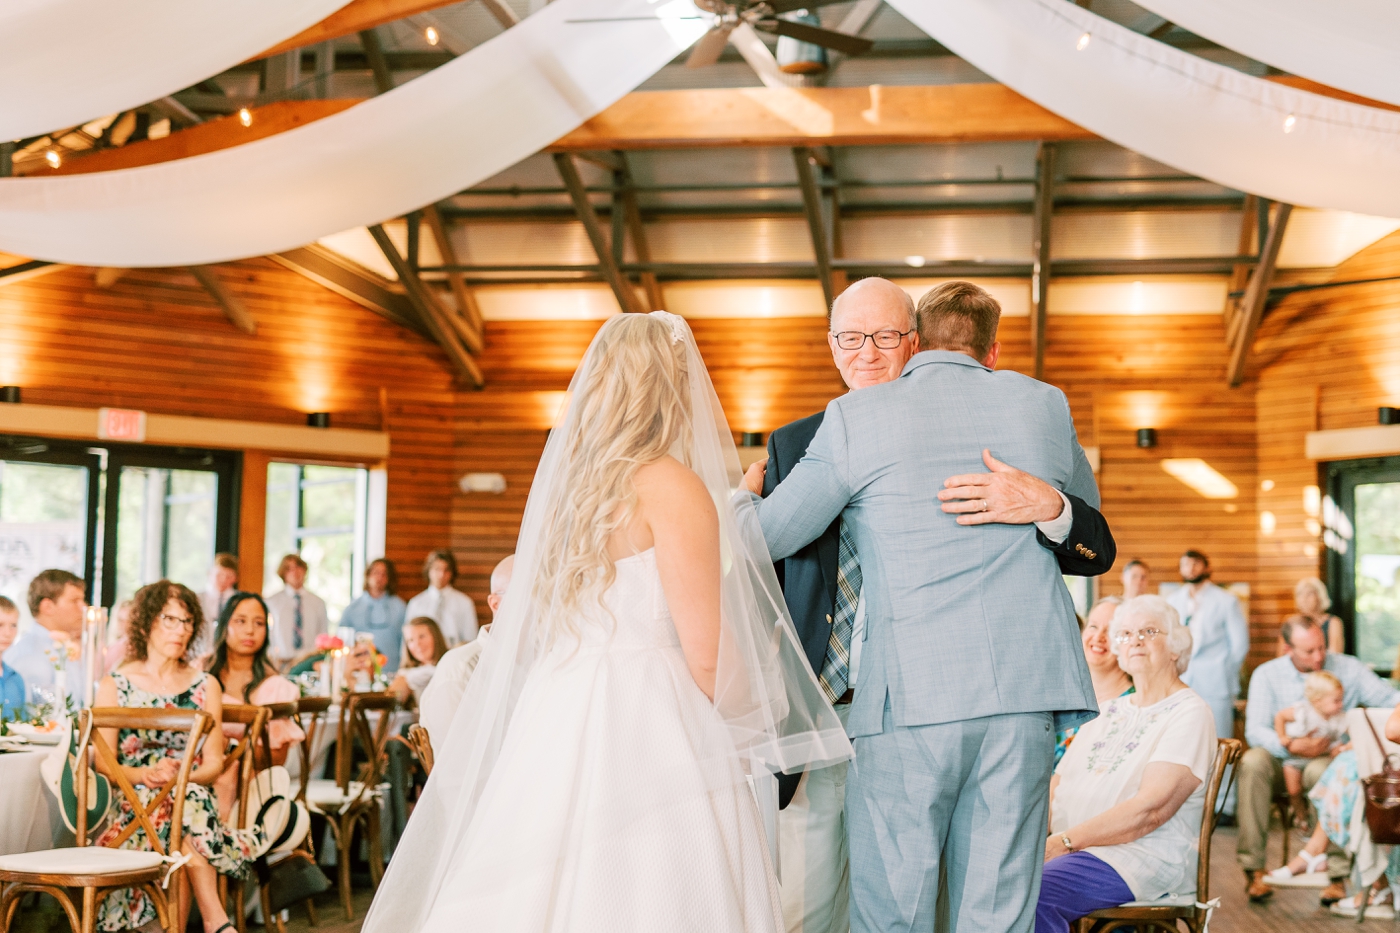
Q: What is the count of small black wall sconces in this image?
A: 5